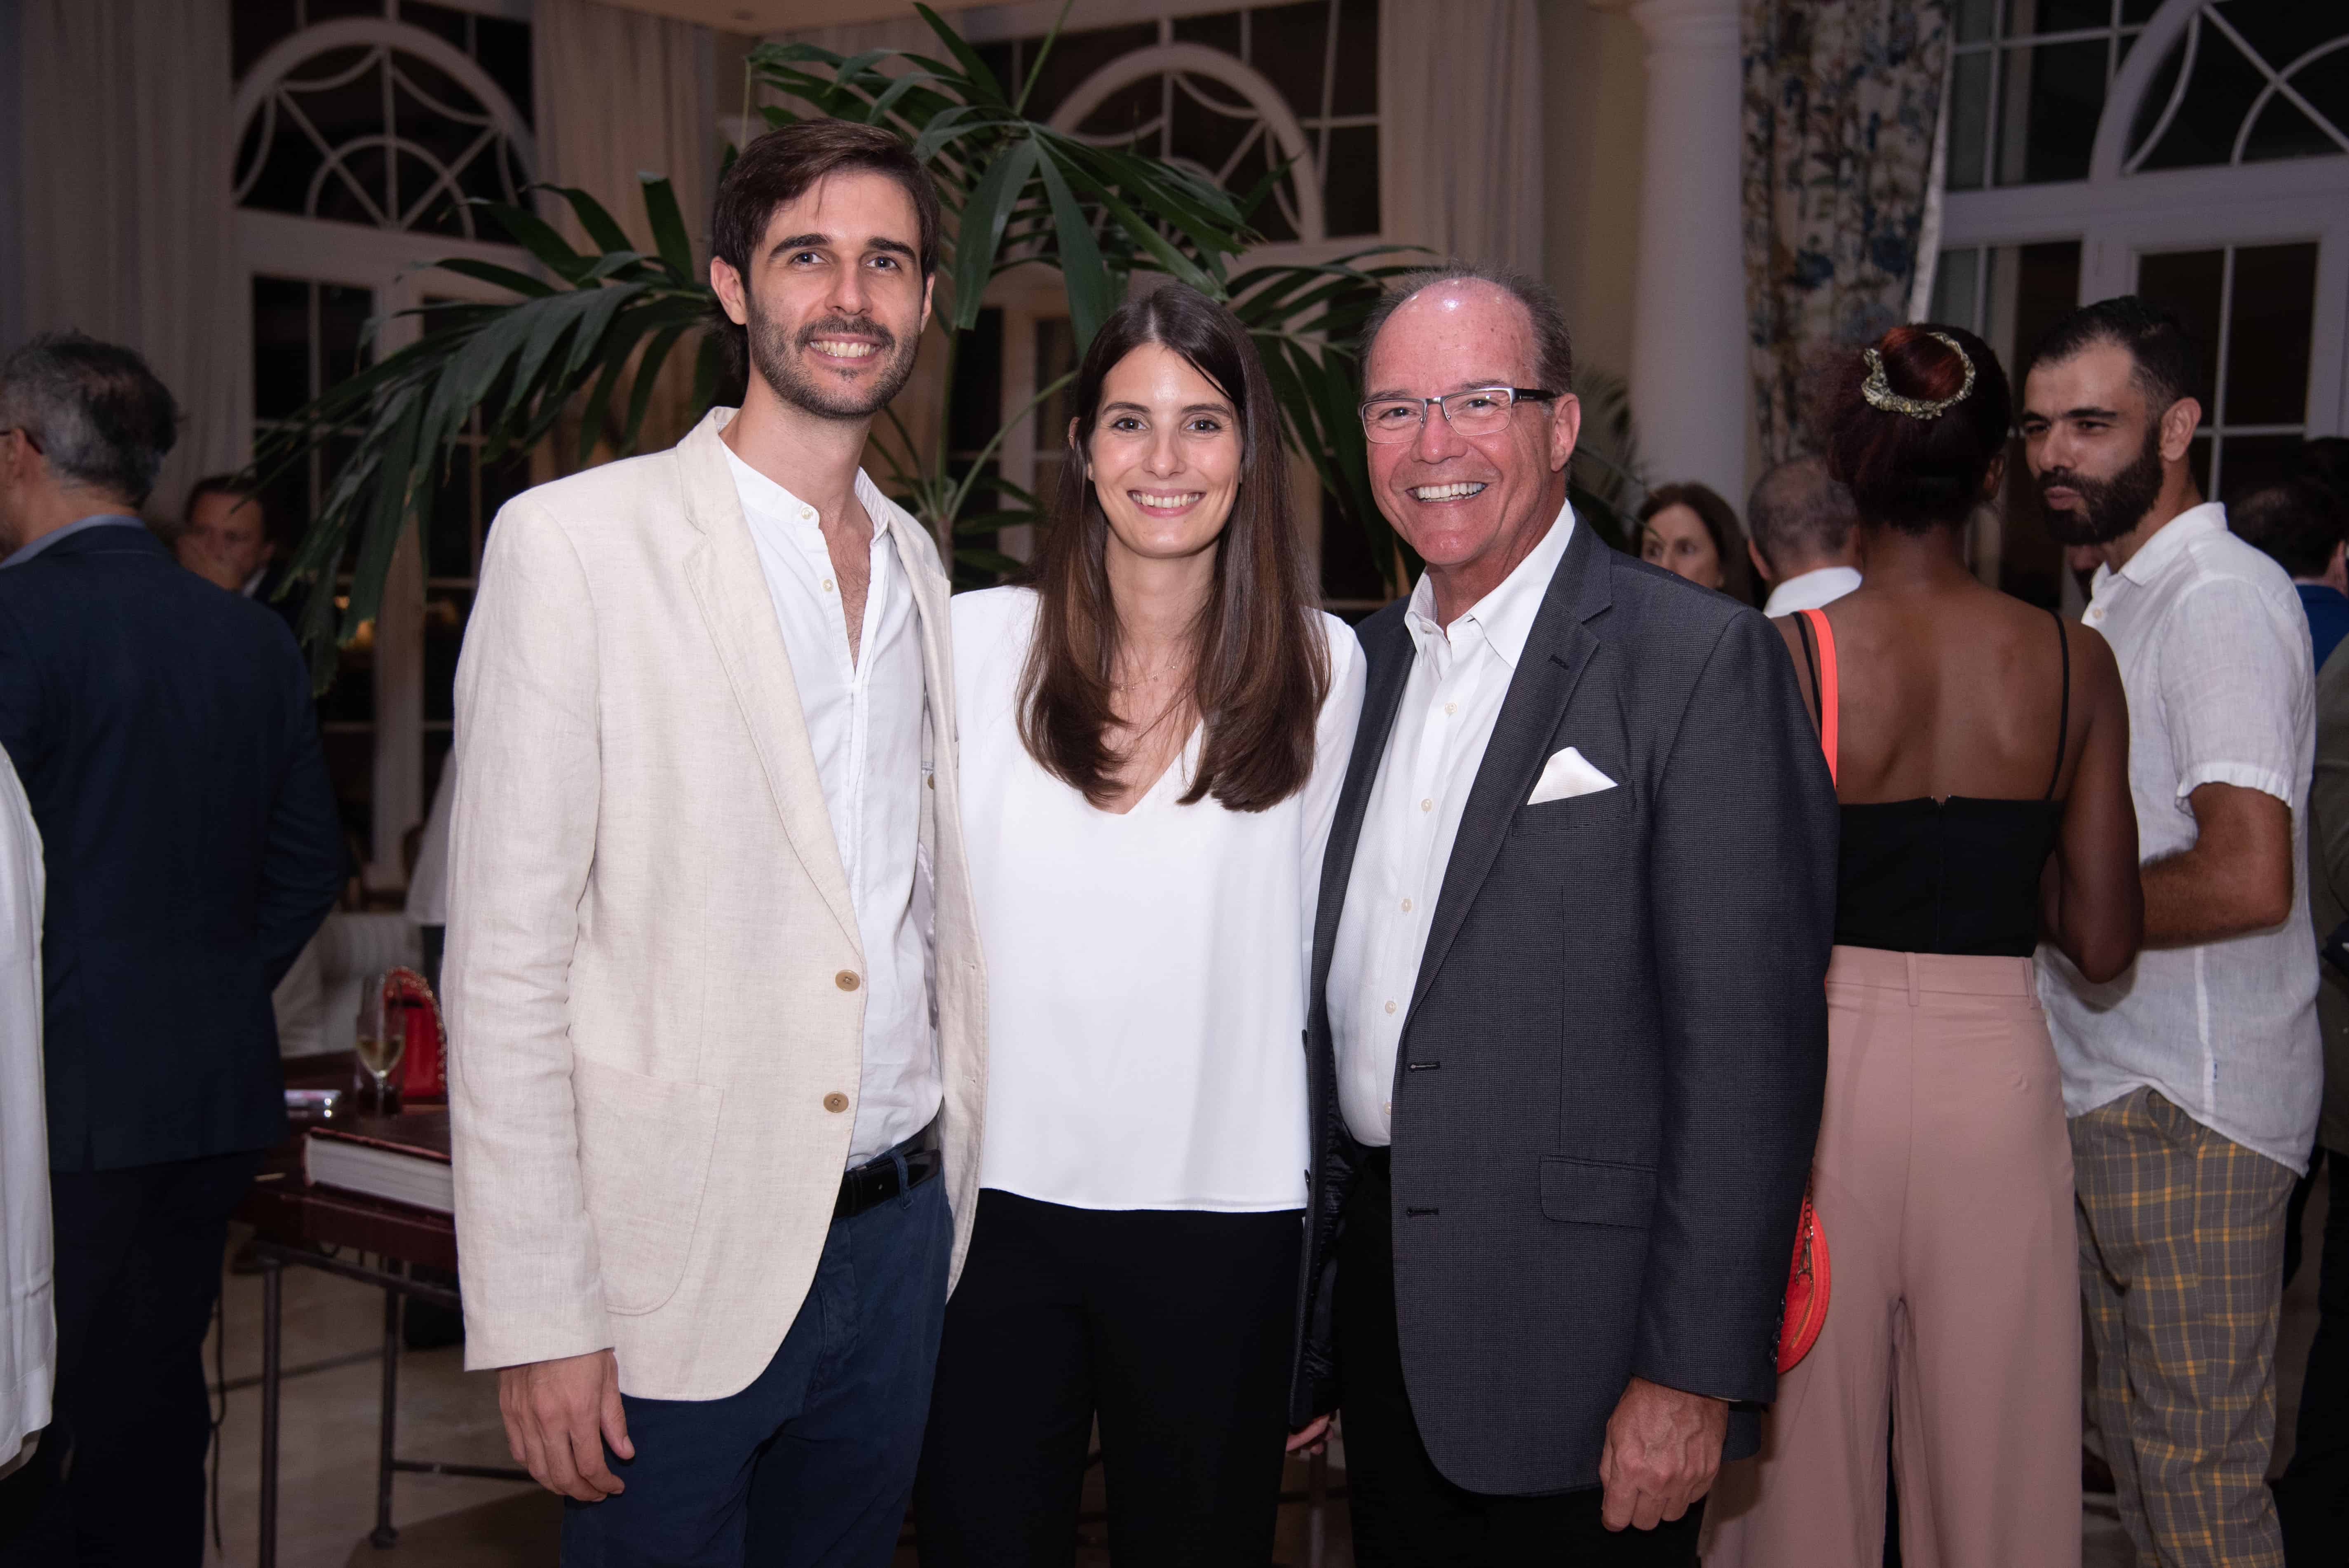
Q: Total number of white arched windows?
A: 3